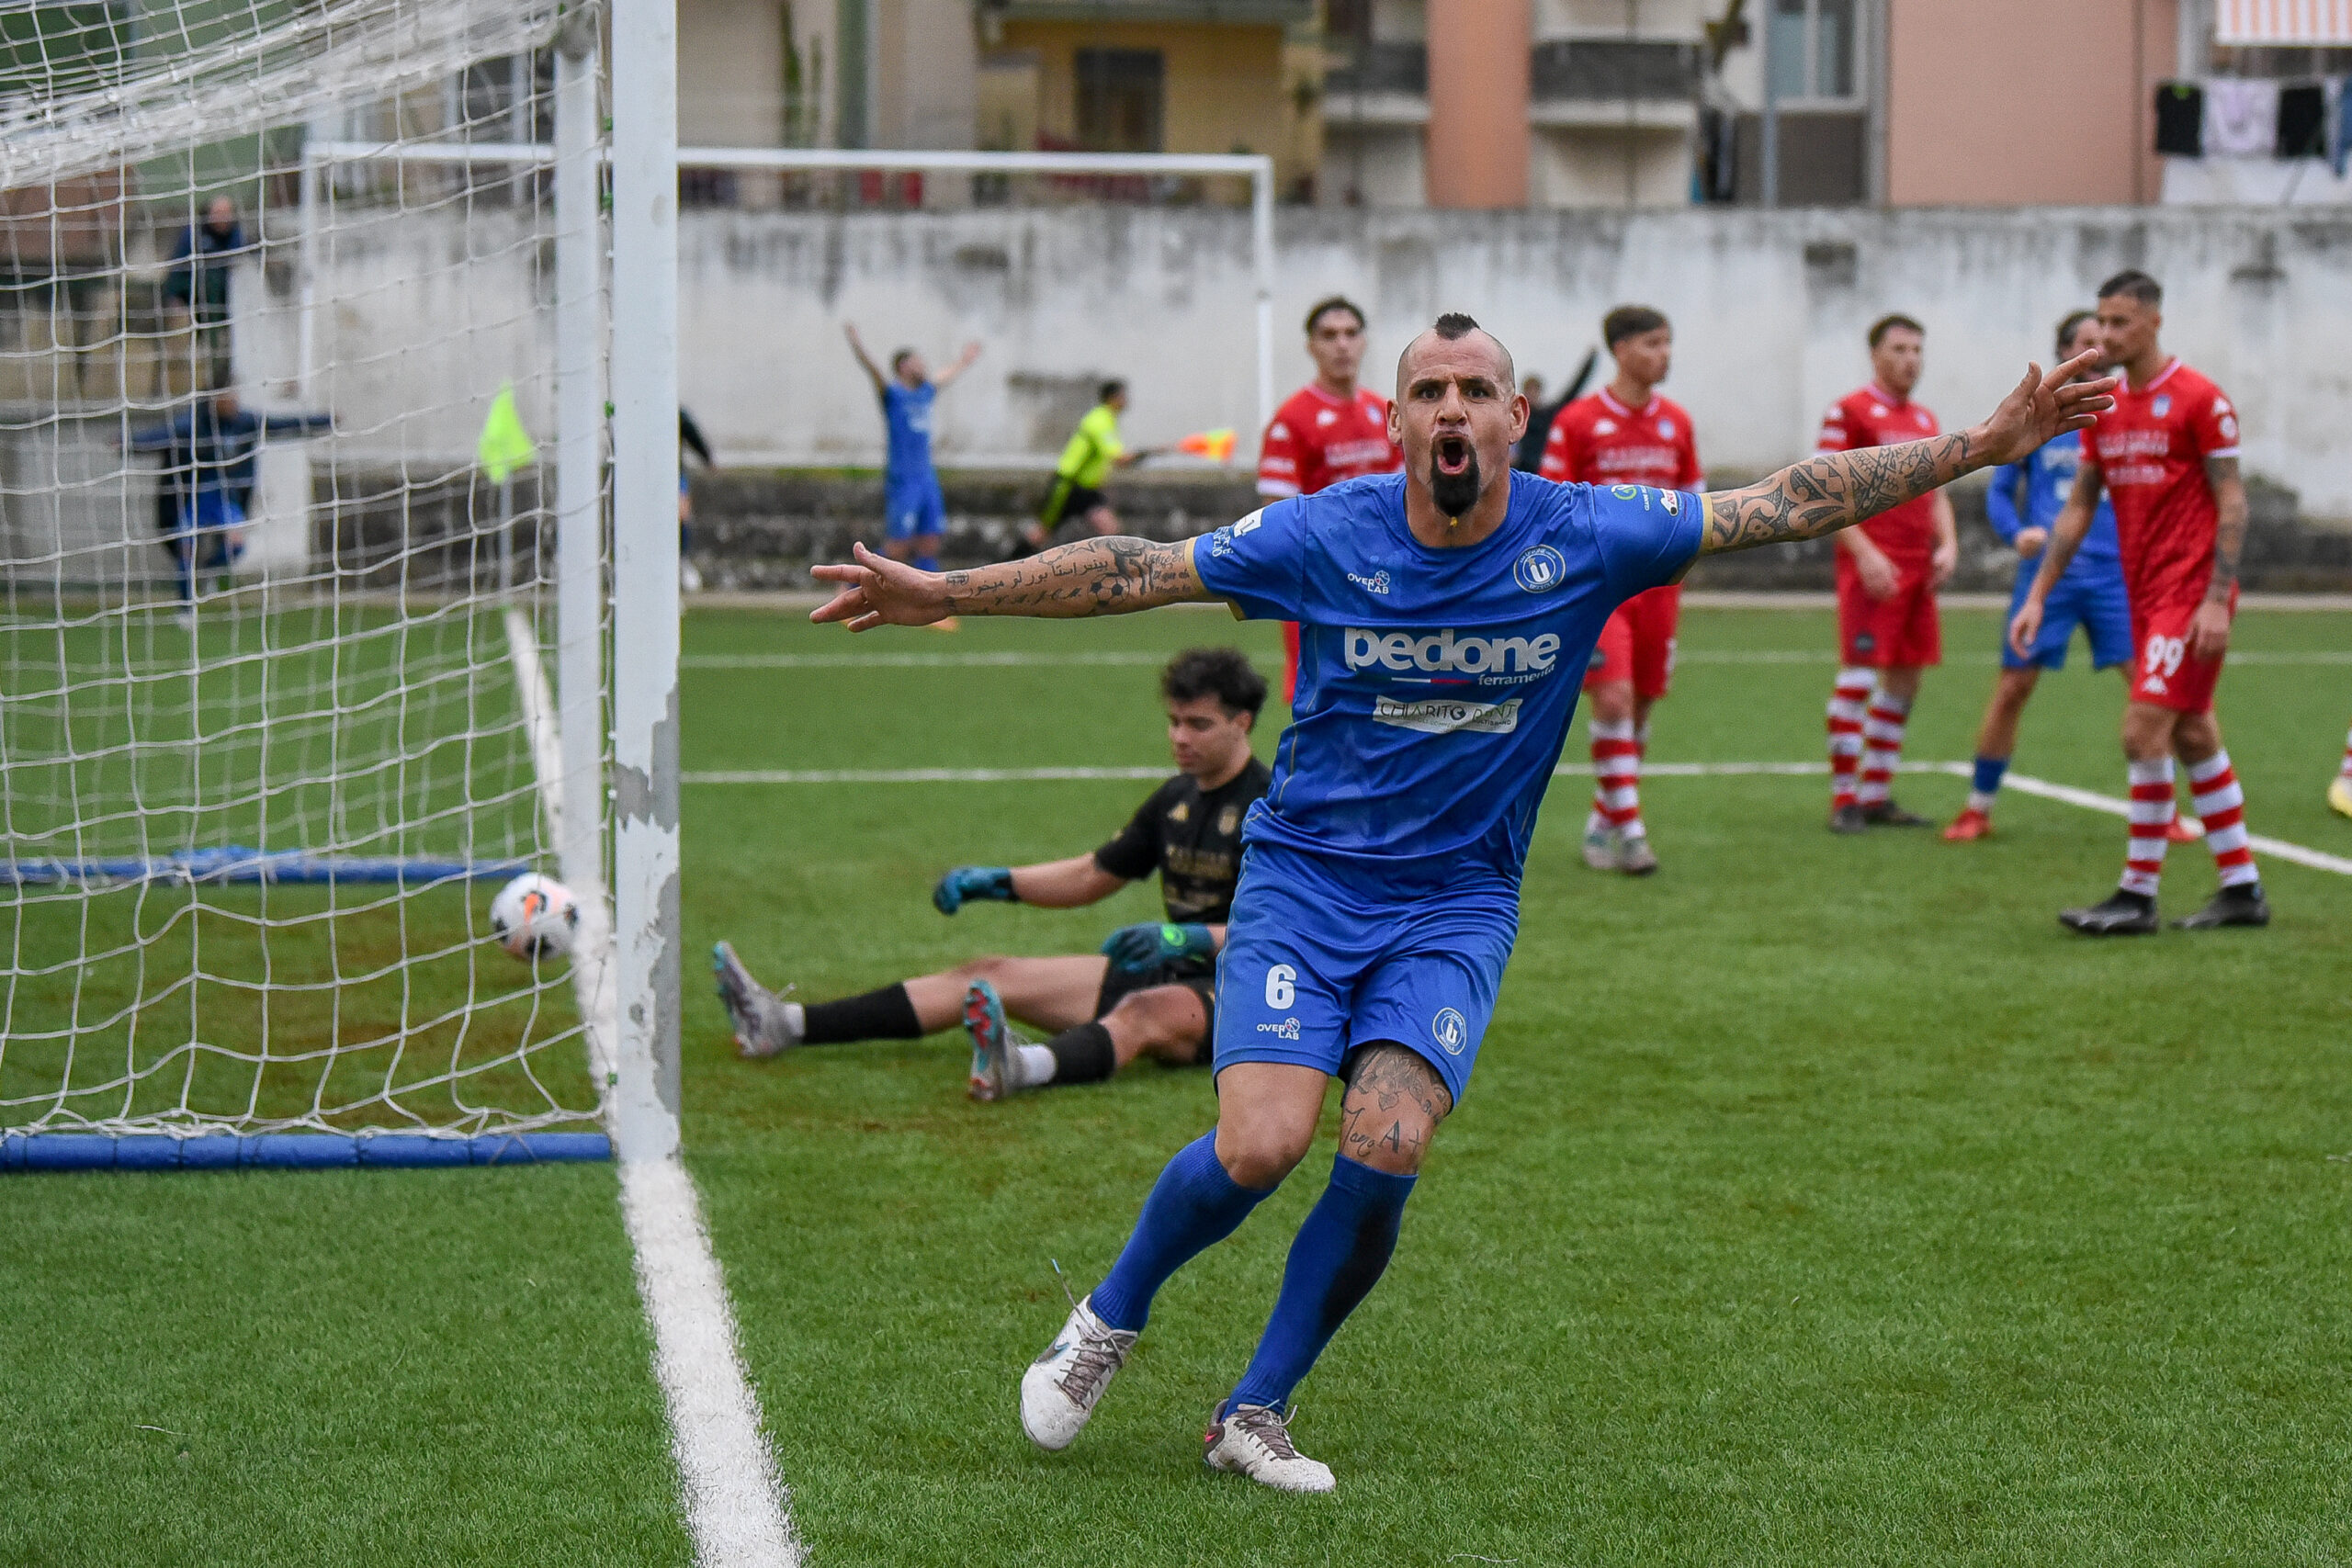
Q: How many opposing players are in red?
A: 4